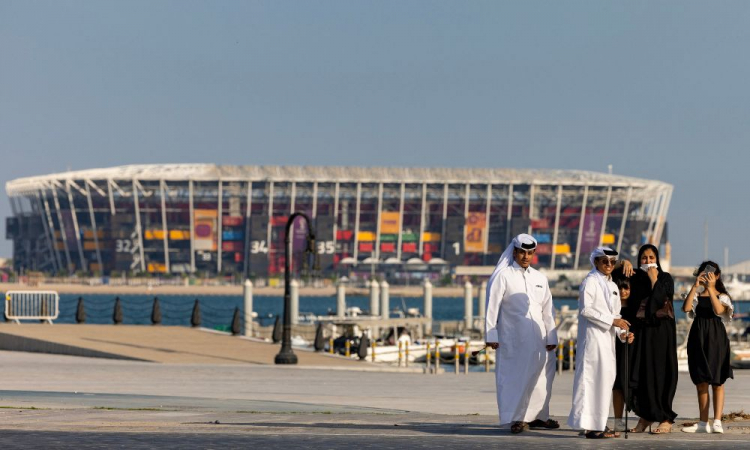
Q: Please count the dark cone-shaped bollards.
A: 8